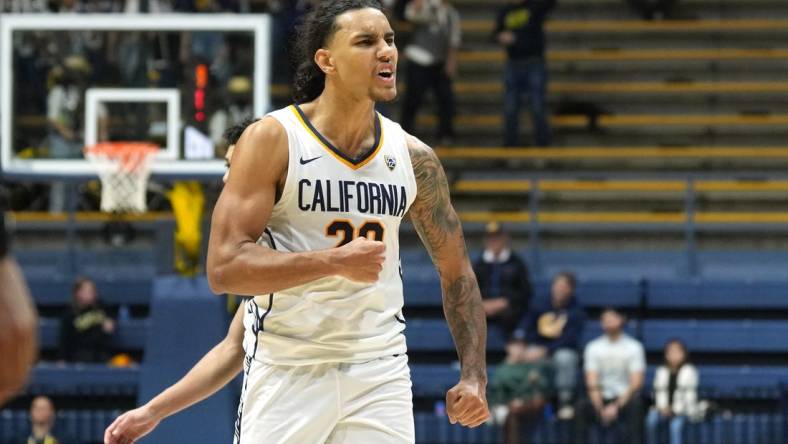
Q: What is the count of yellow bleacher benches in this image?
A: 7